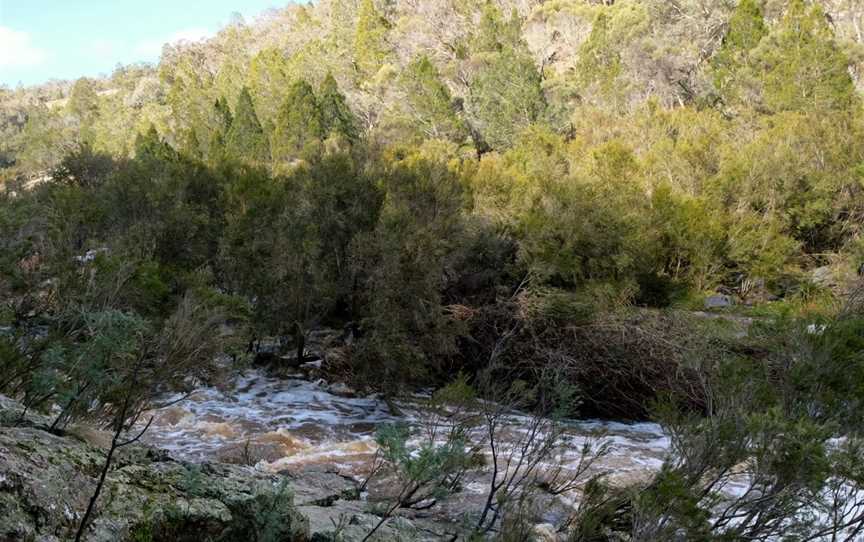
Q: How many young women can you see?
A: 0